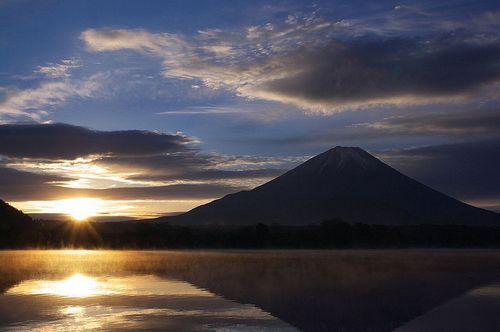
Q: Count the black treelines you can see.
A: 1